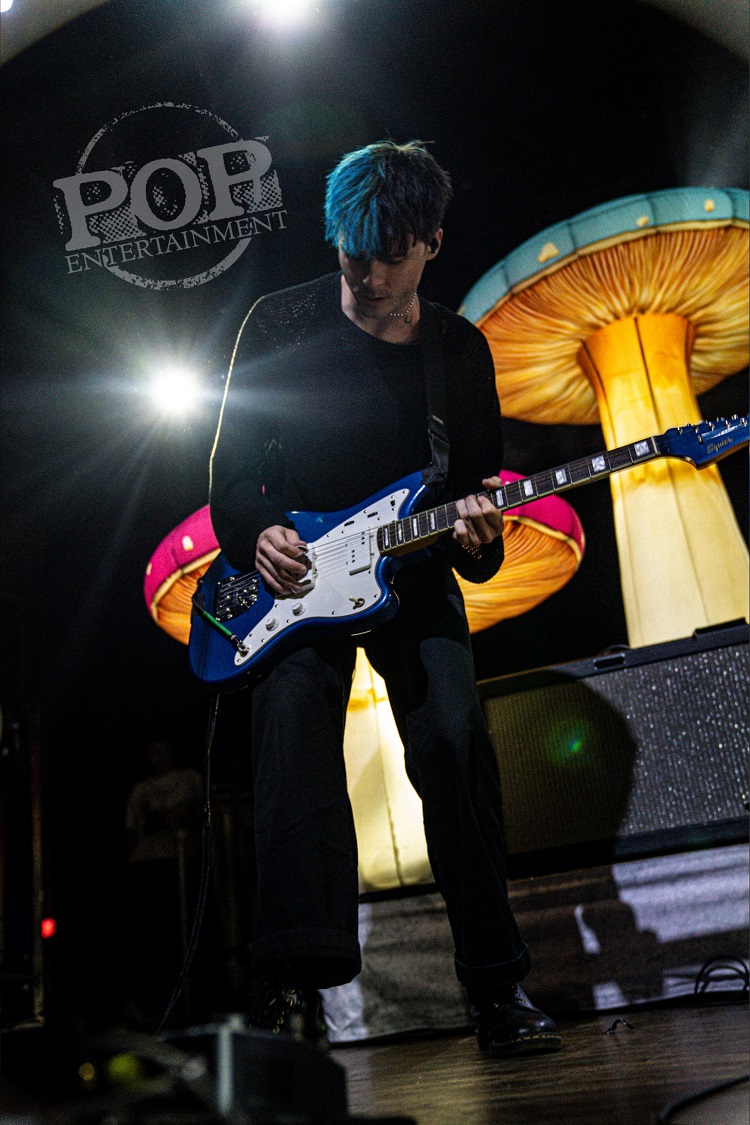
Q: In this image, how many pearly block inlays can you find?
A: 9